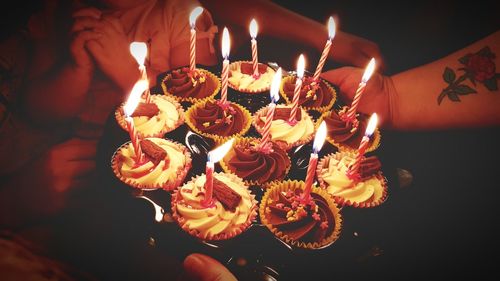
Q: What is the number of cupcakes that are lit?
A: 12